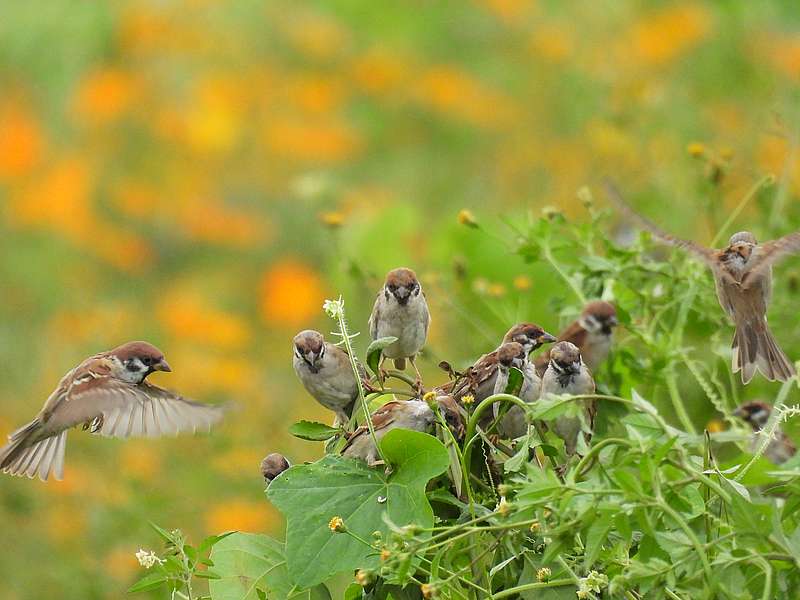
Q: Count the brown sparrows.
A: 11